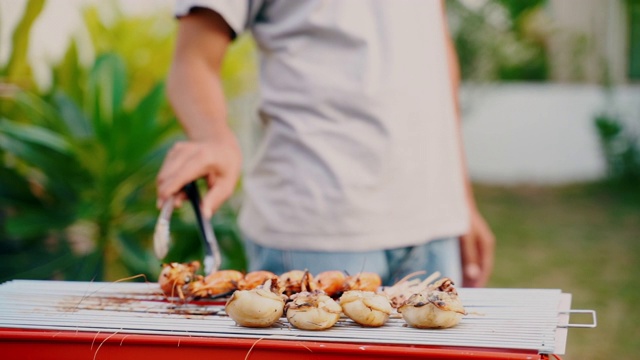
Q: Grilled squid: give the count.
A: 4